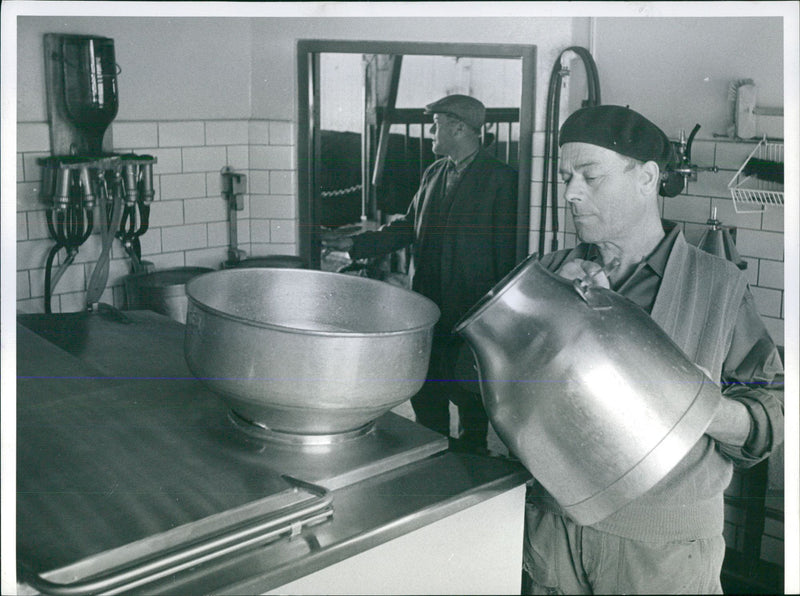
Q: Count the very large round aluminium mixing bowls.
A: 1